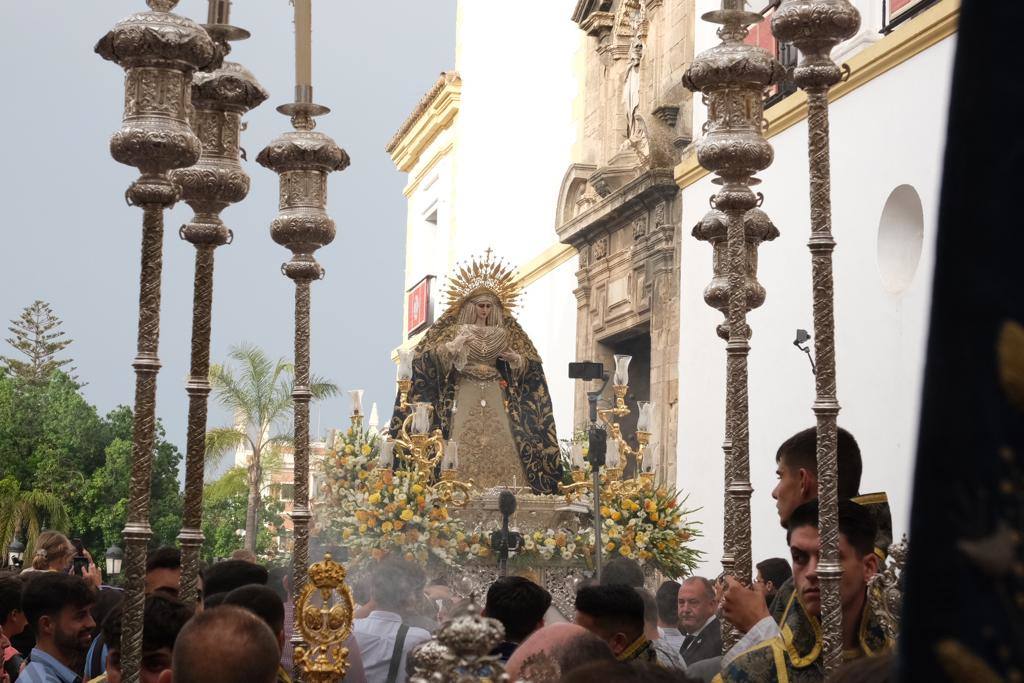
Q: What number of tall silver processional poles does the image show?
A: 6